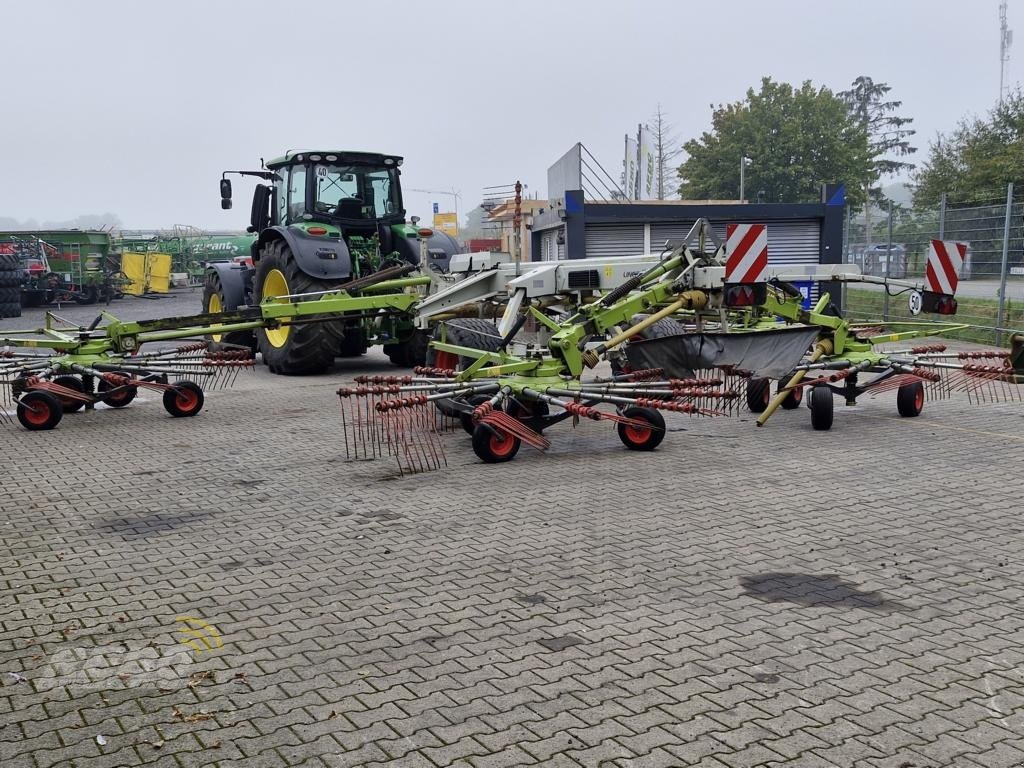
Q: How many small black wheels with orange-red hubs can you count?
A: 12